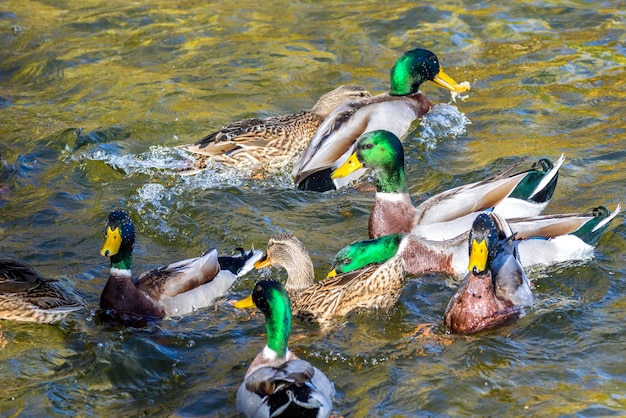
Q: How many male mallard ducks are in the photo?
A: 6